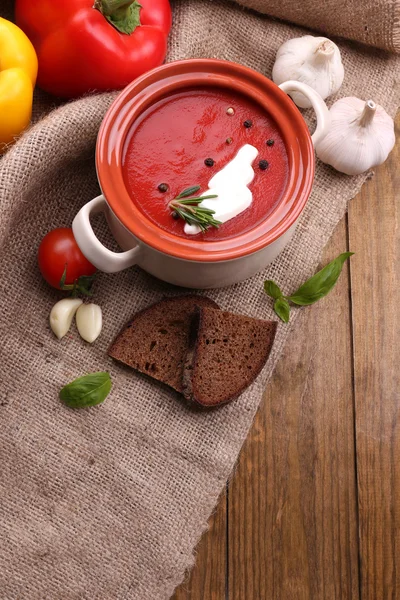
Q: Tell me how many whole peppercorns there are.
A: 8